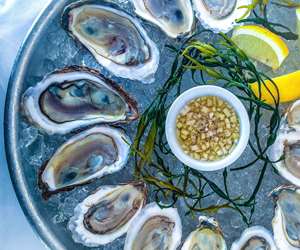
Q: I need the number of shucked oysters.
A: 12